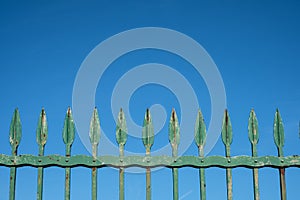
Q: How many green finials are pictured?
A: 11